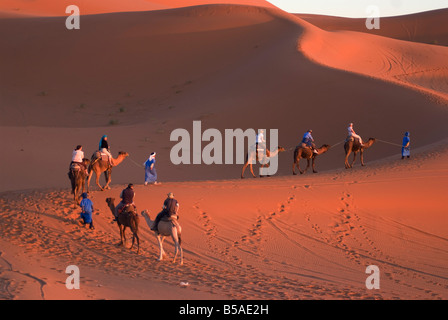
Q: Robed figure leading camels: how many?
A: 3